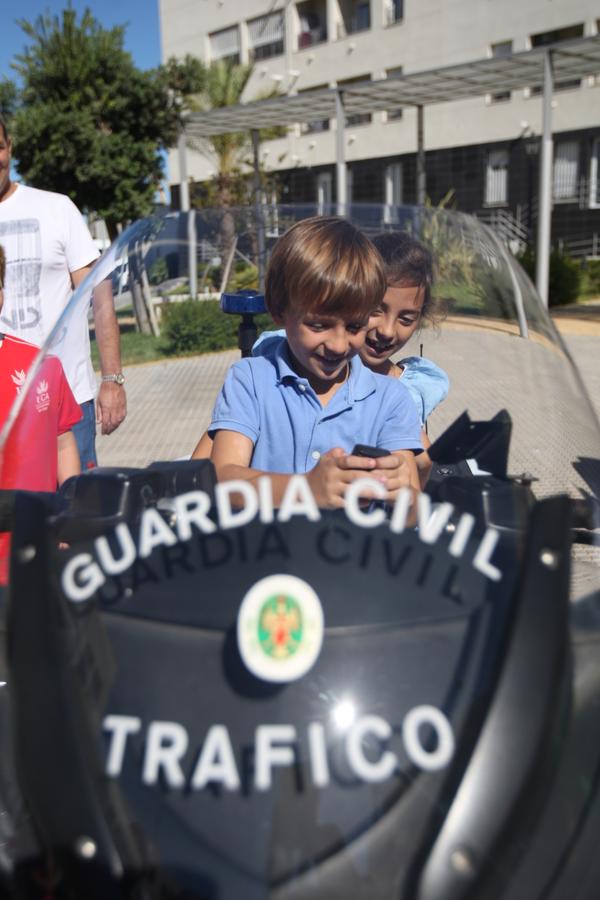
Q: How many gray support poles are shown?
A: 5